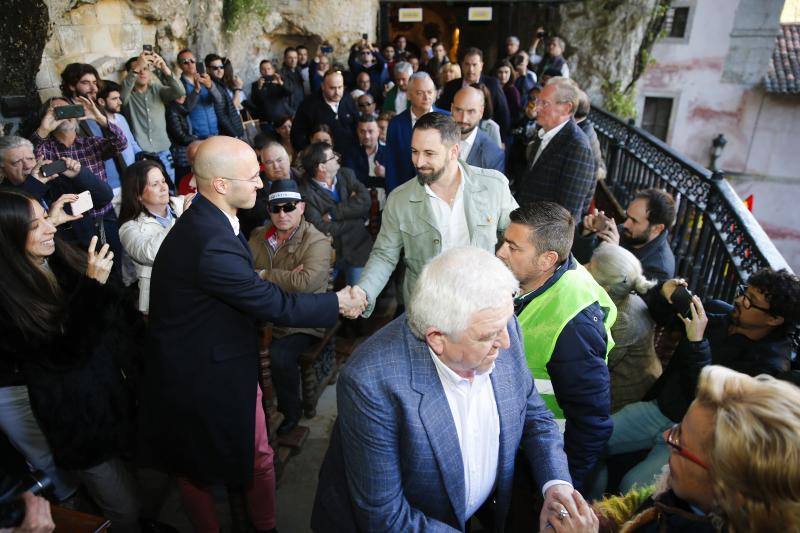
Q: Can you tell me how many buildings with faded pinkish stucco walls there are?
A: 1